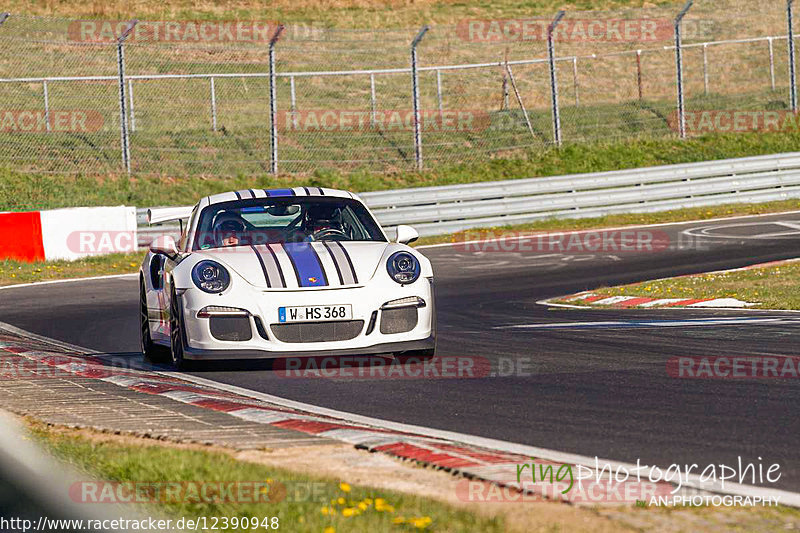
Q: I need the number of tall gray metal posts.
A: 6